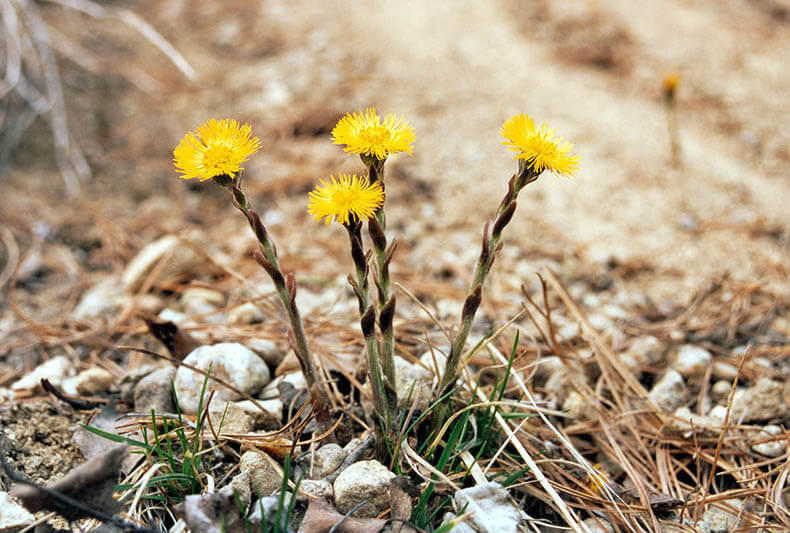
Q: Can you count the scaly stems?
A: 4